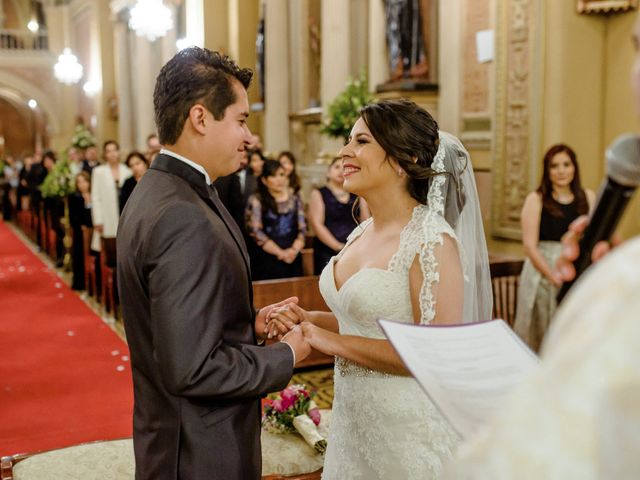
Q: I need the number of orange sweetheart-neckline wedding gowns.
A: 0